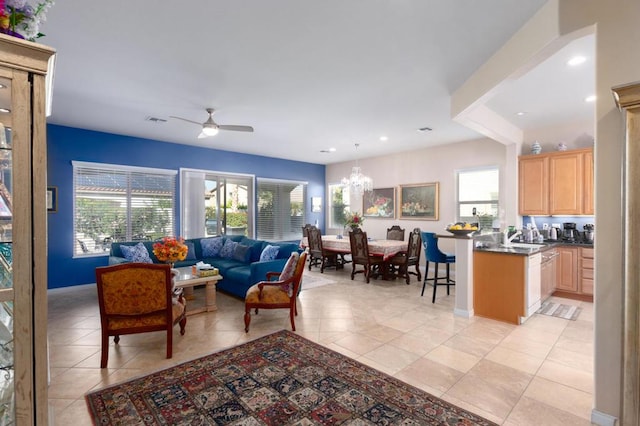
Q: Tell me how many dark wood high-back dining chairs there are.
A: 5